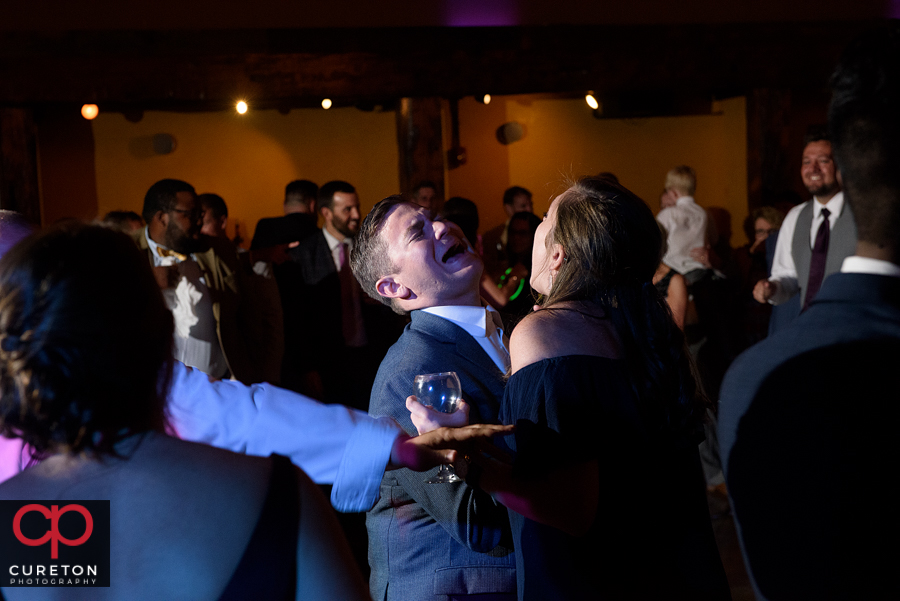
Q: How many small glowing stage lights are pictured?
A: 5